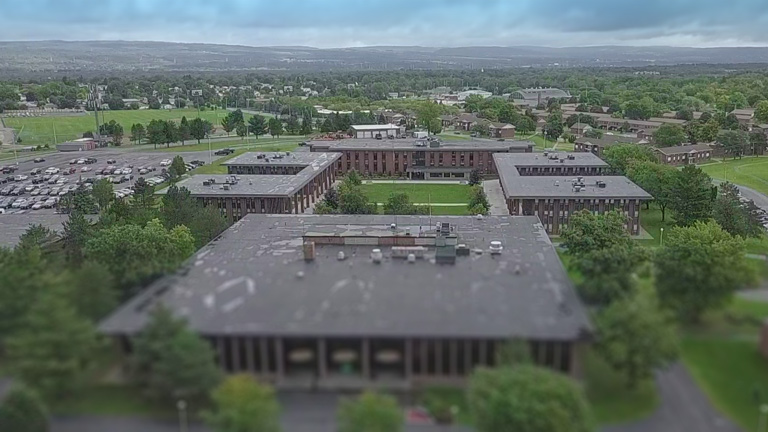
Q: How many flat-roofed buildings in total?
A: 4